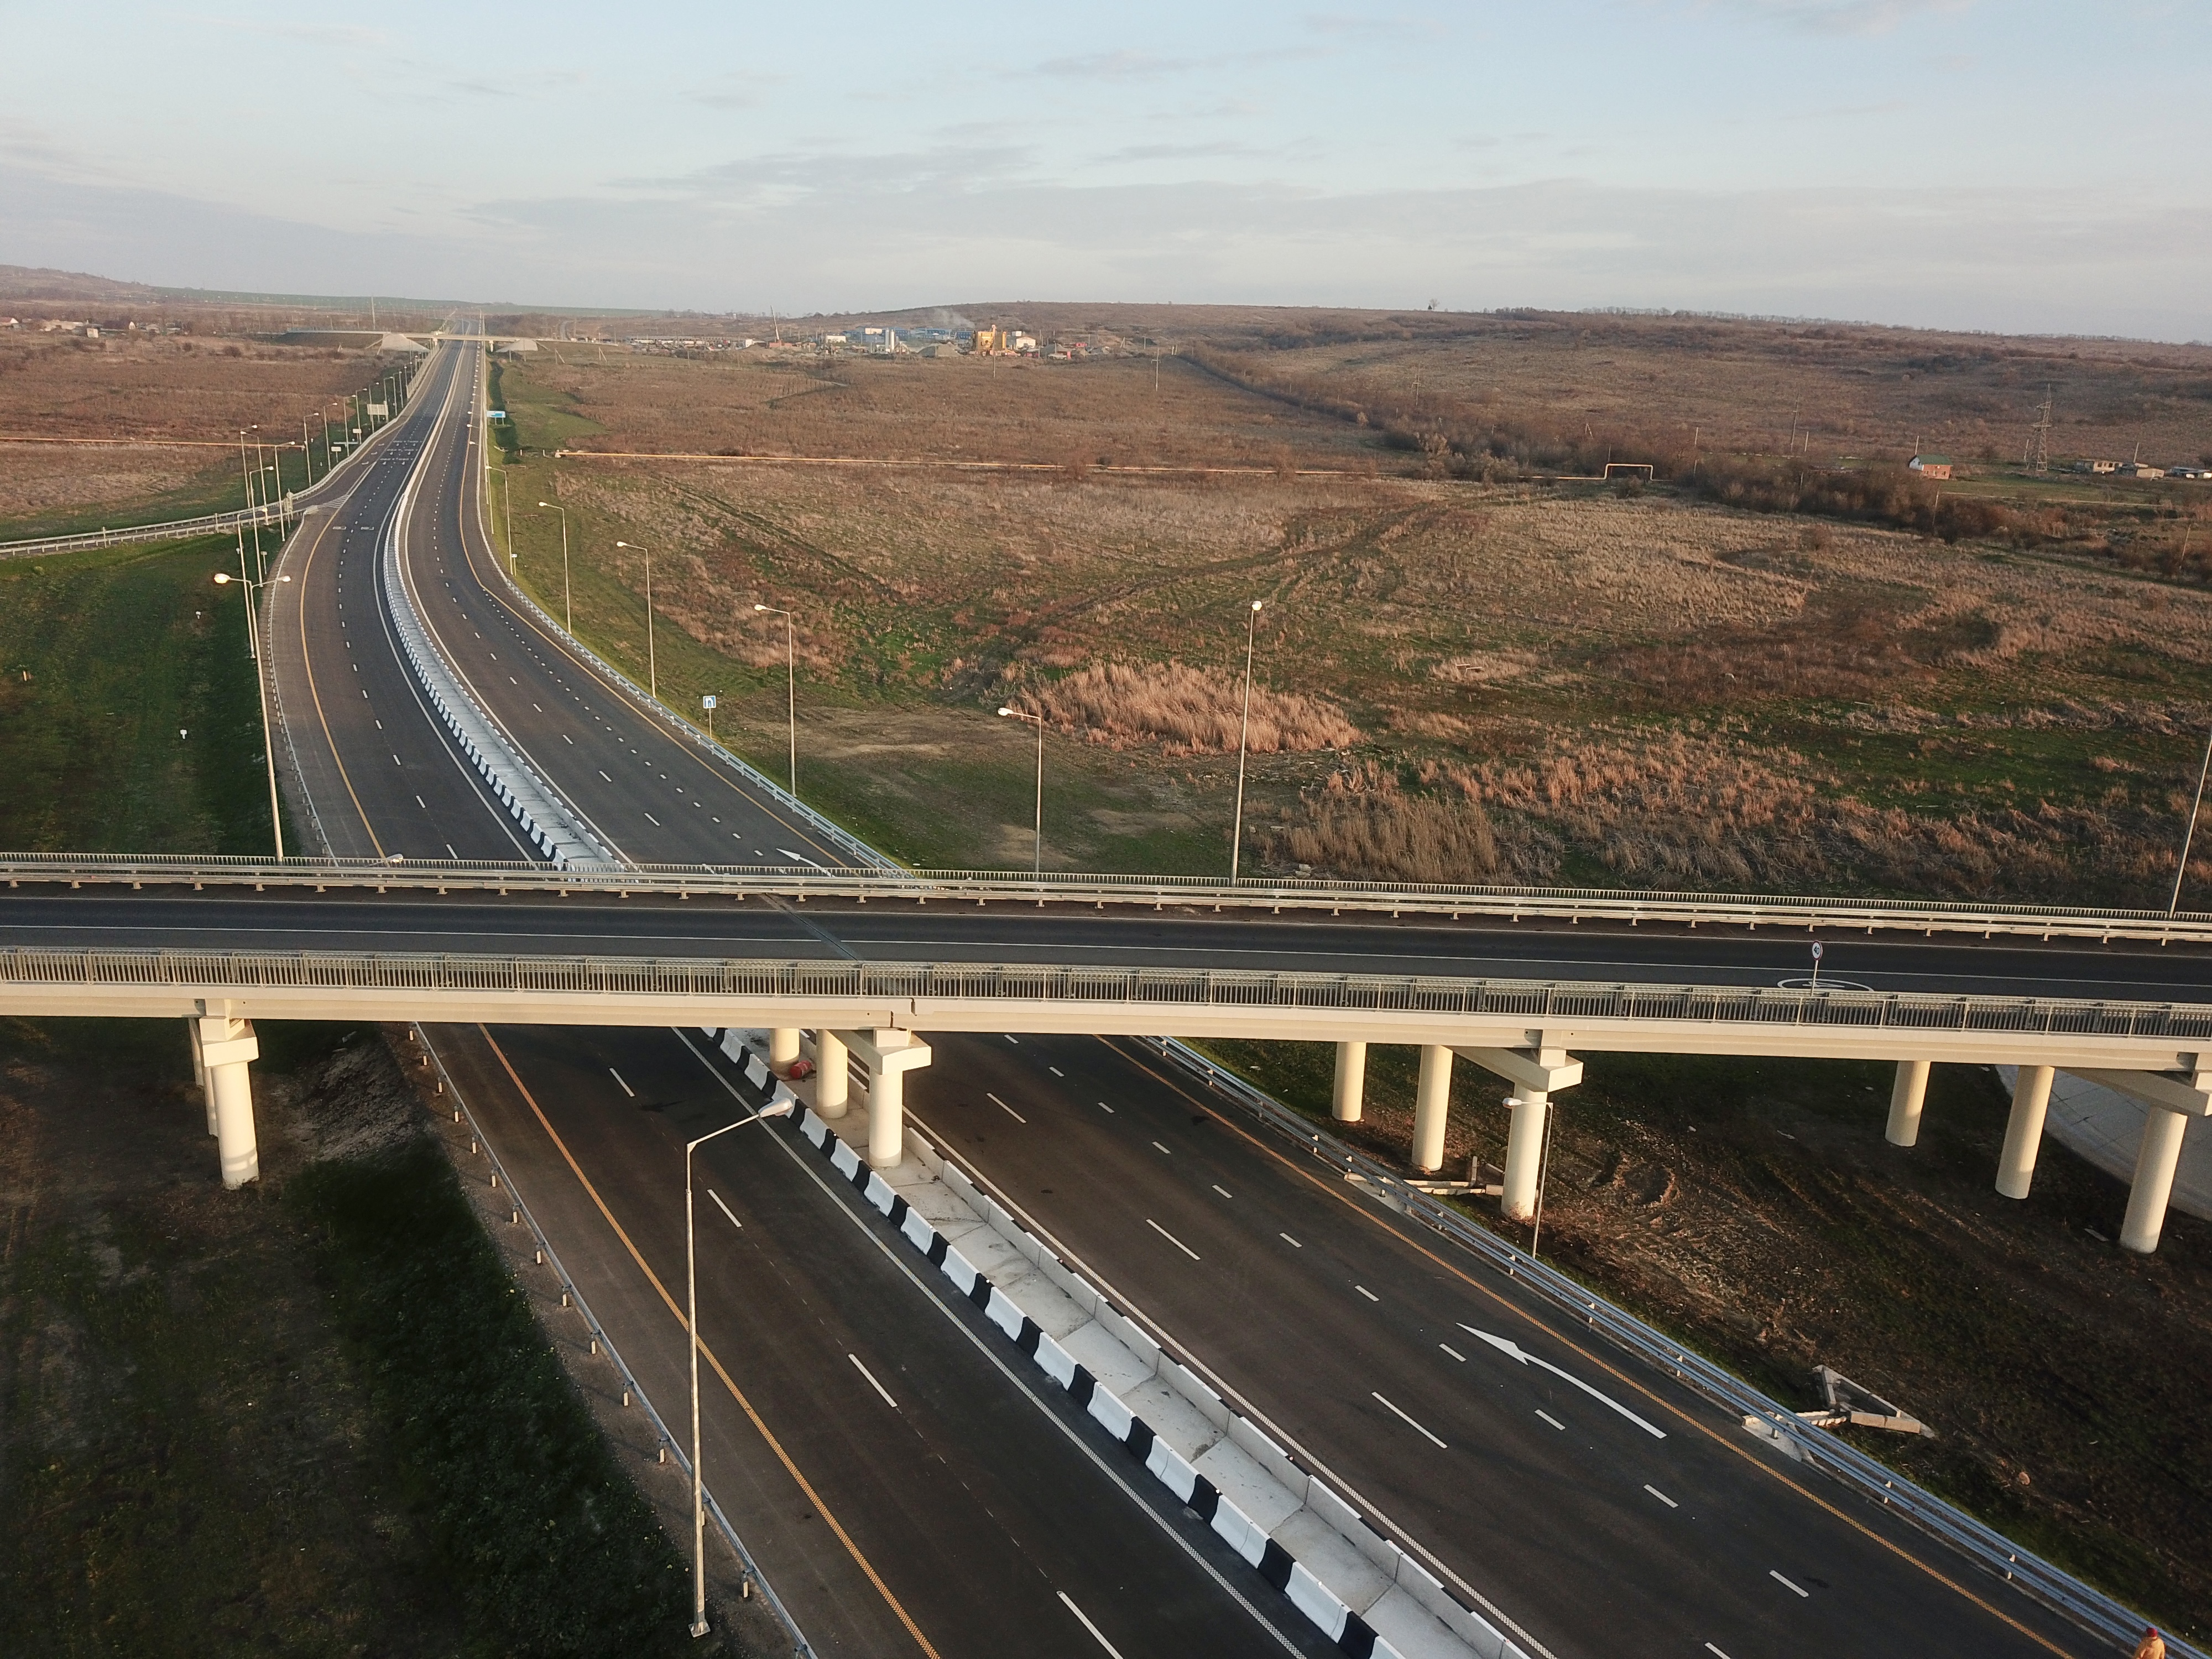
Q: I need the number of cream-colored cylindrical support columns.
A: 12